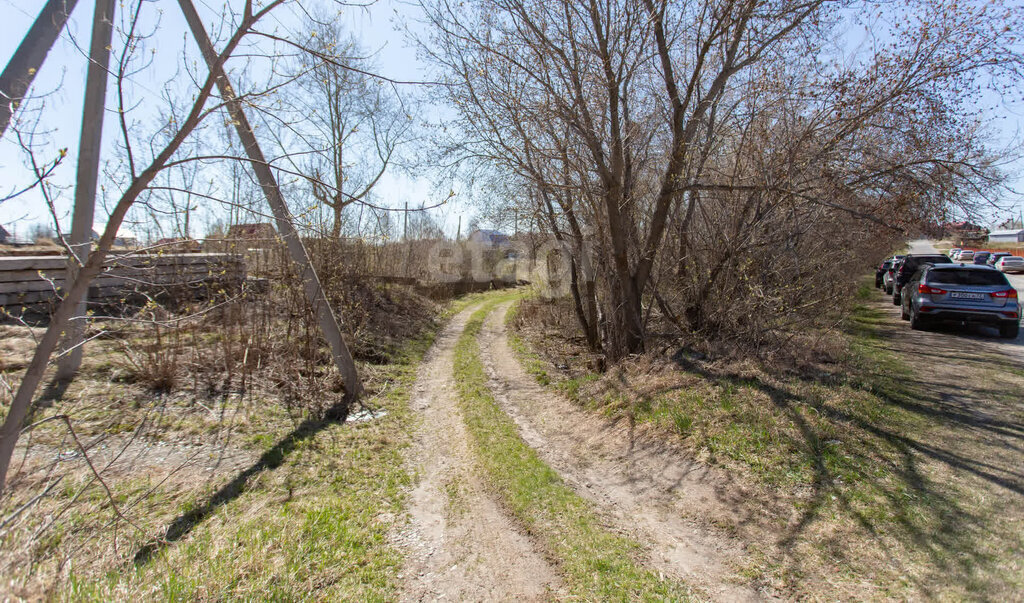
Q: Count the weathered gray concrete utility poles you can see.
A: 3